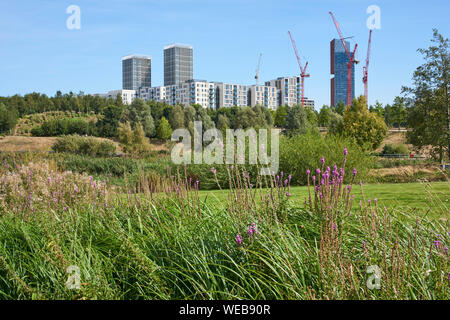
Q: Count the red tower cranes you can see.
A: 3